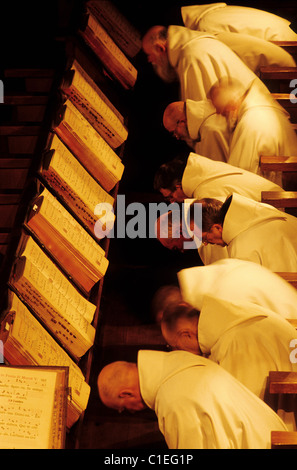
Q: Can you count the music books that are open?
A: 9